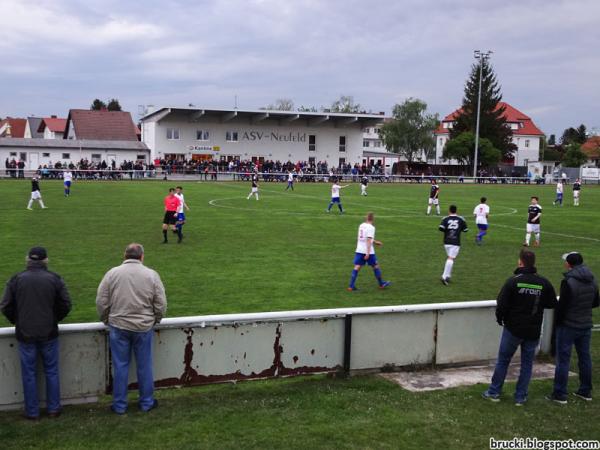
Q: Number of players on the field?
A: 14